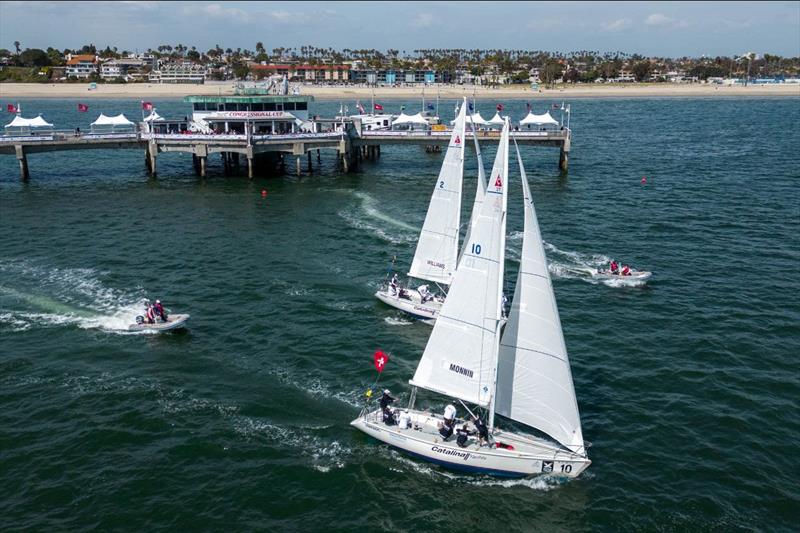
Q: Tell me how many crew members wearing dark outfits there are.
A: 5